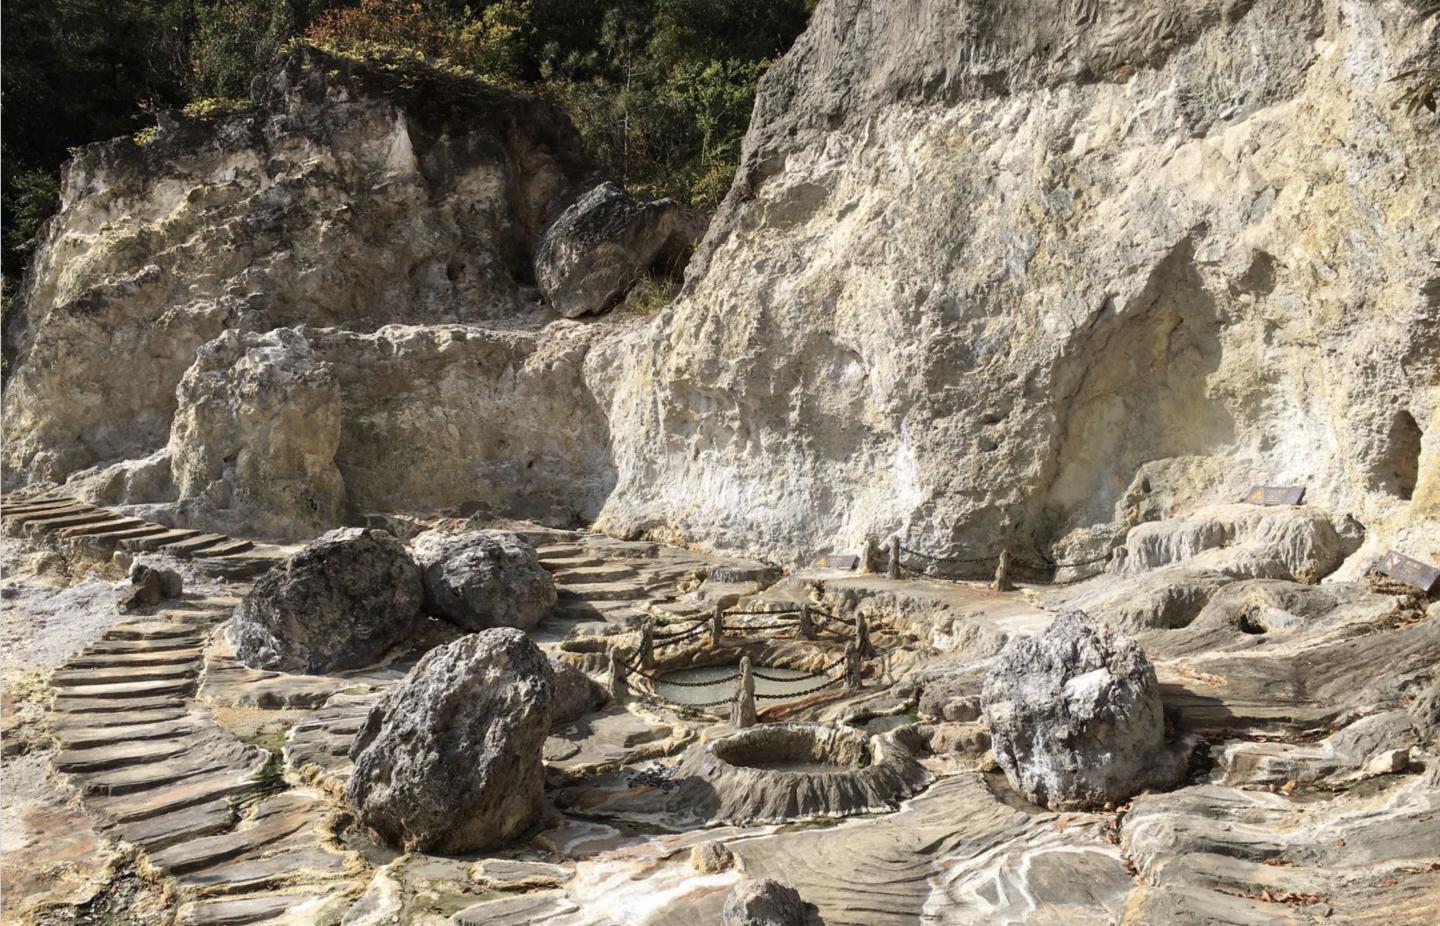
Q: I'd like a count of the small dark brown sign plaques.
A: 3